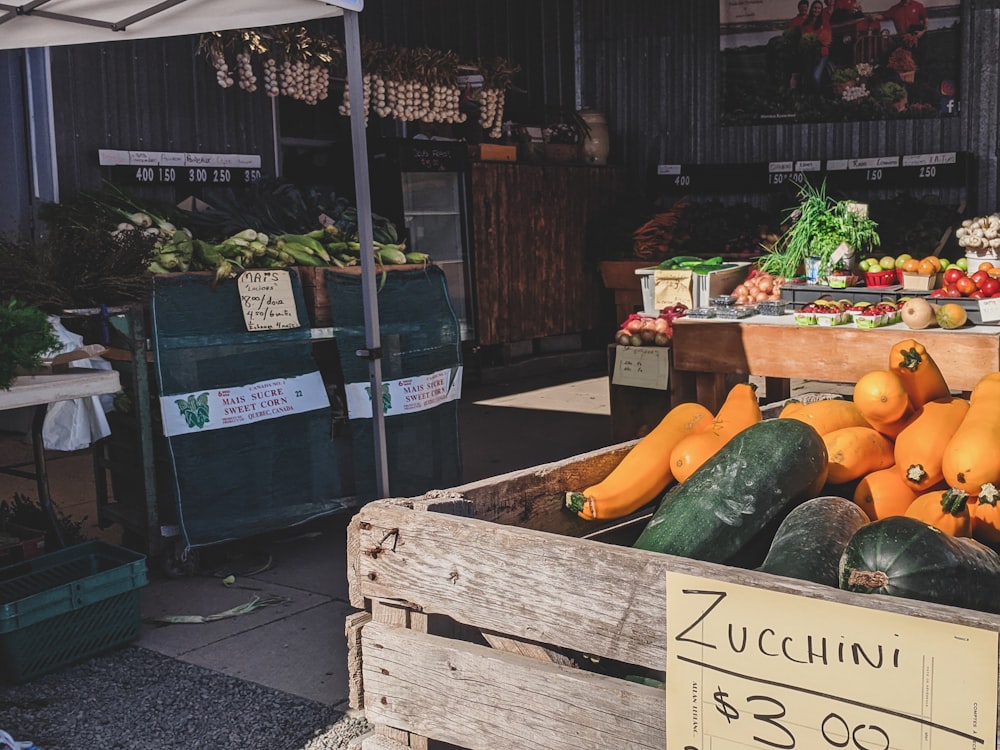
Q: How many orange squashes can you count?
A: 11